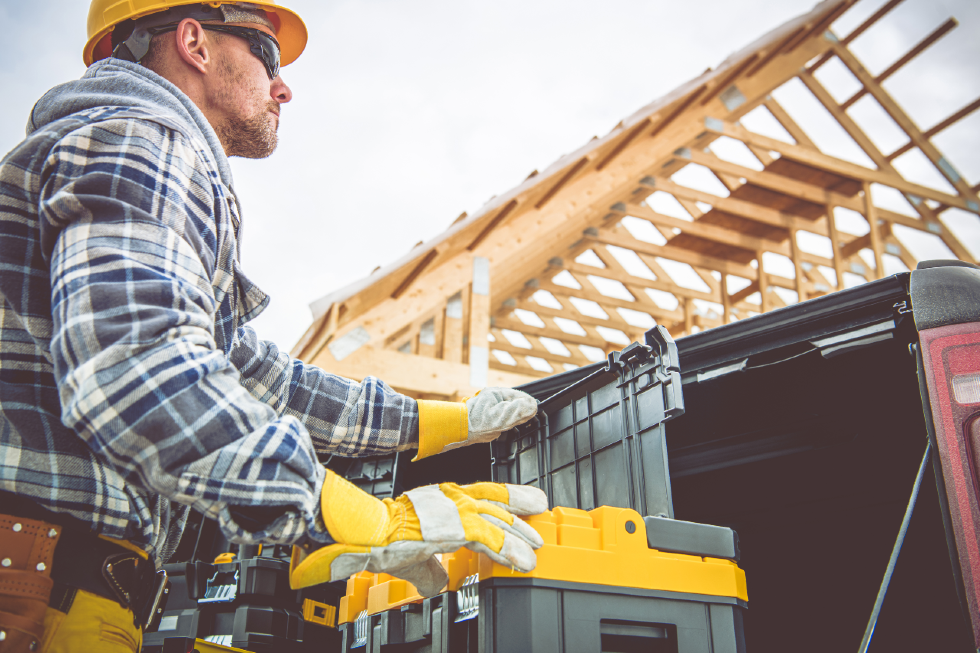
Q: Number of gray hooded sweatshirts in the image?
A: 1